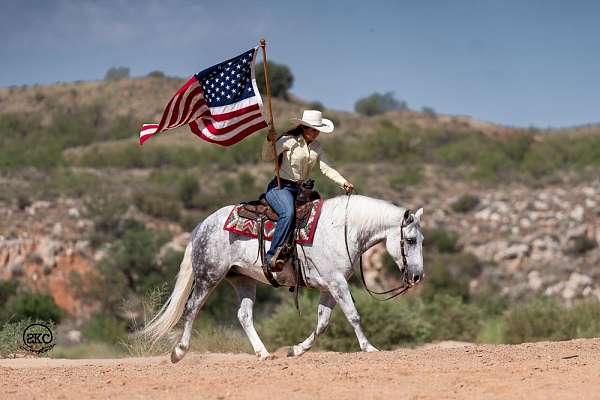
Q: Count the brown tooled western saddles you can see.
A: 1